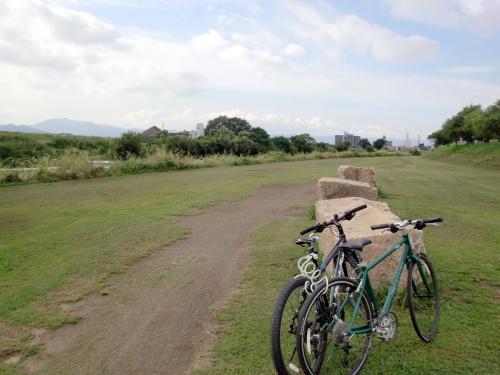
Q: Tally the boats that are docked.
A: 0